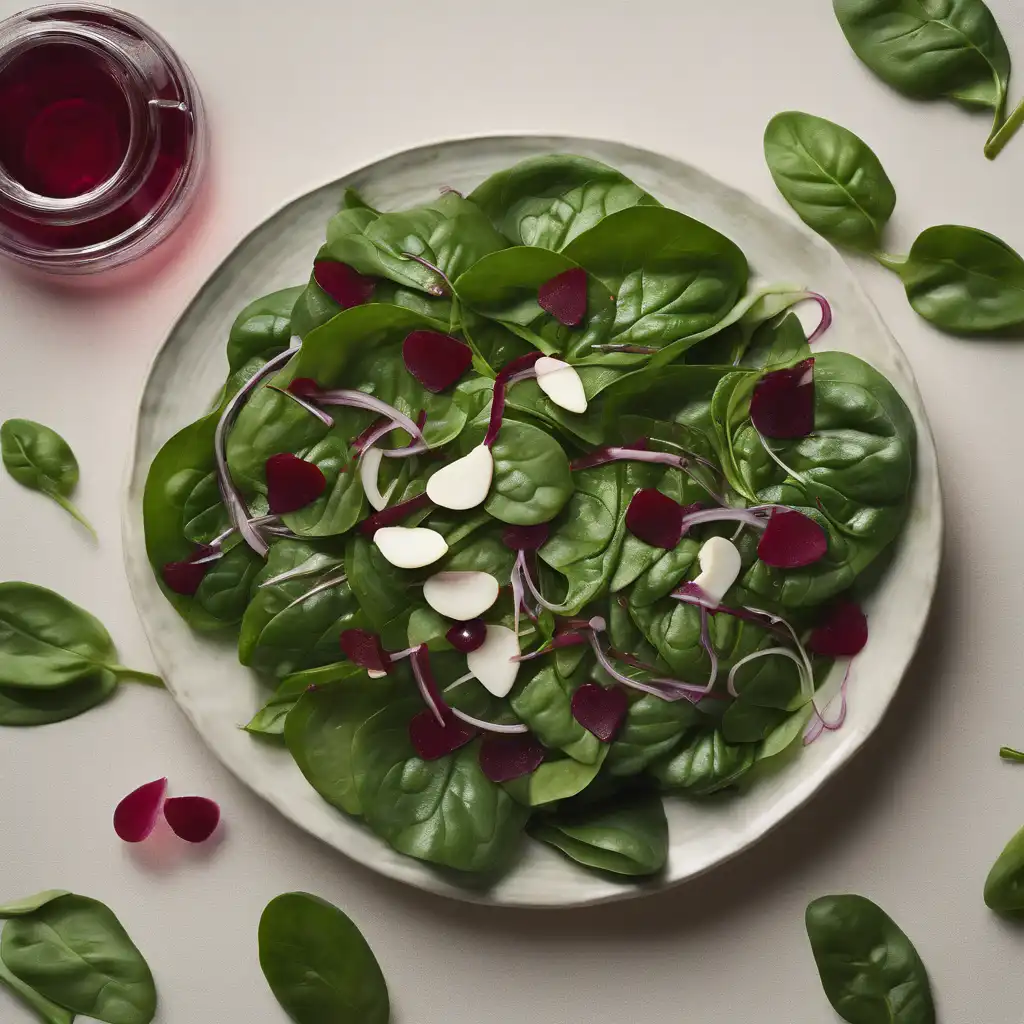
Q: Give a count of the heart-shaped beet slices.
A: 1